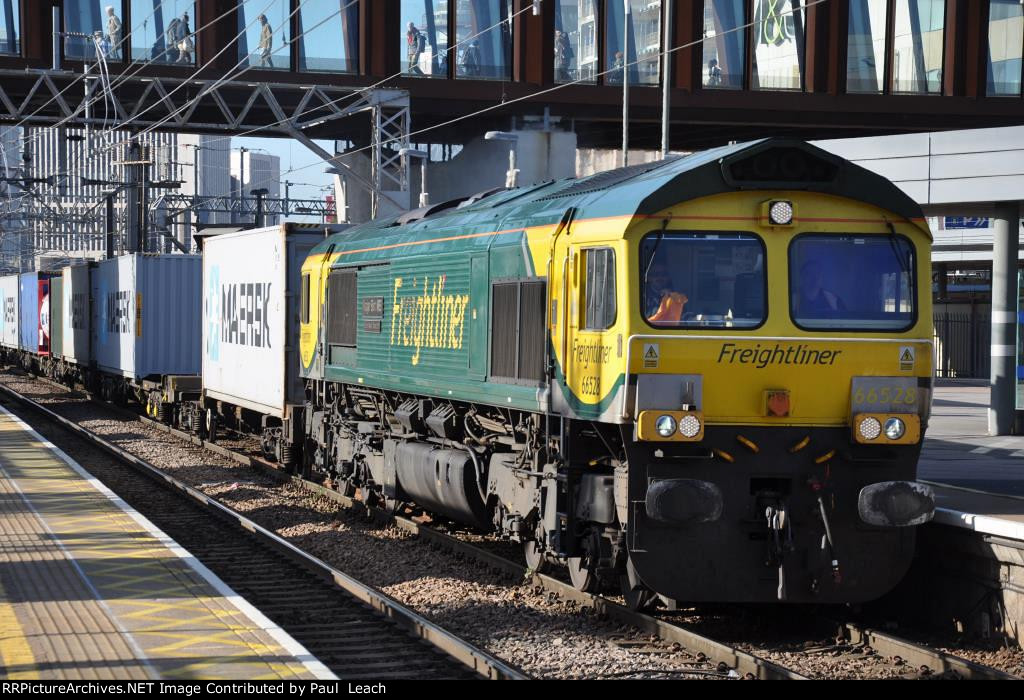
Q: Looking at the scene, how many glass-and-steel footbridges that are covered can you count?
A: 1